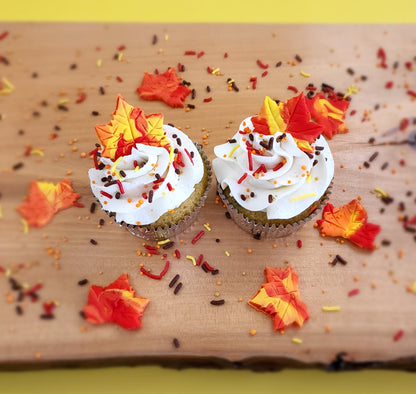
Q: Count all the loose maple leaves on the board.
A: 6